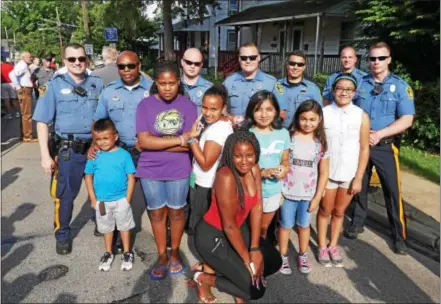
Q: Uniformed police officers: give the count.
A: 7